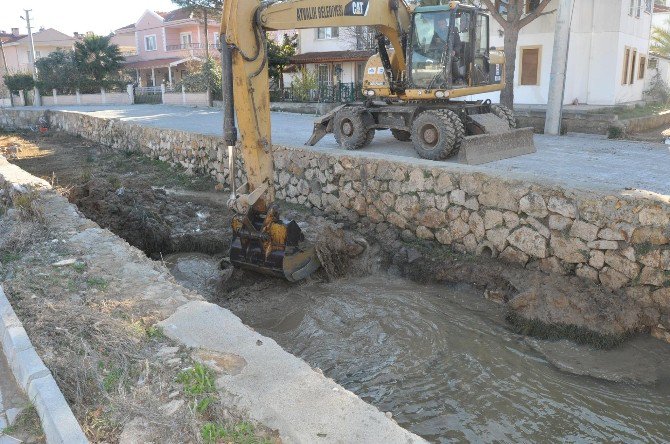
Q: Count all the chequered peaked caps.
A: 0